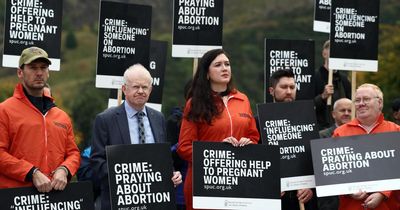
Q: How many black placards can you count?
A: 12